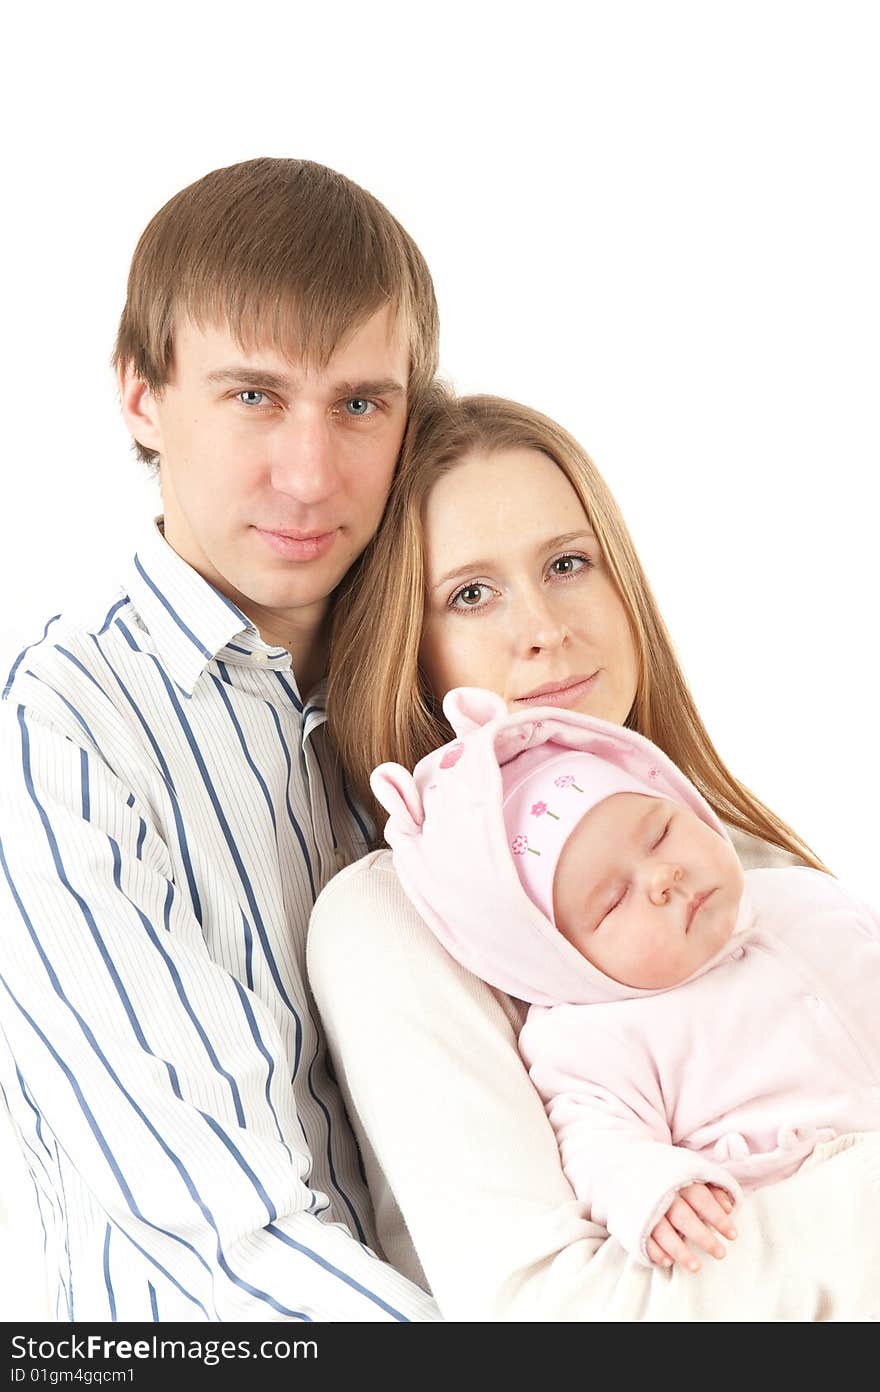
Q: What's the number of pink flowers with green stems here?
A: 3